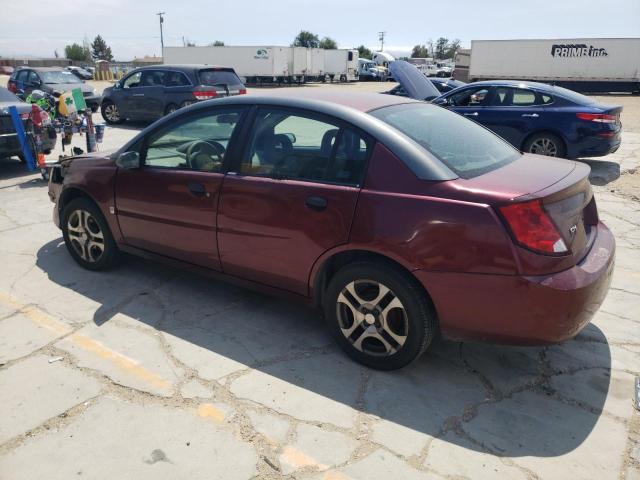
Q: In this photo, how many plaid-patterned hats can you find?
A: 0